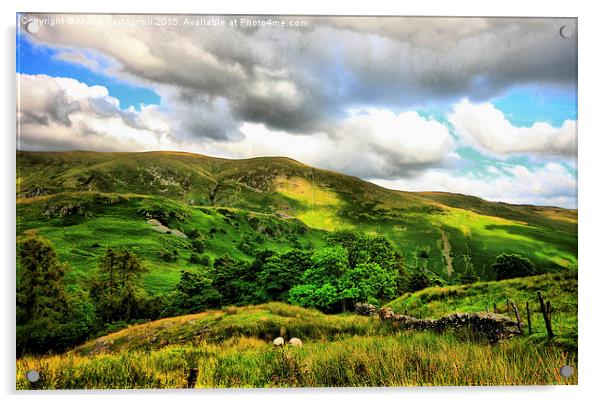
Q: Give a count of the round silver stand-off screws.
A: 4